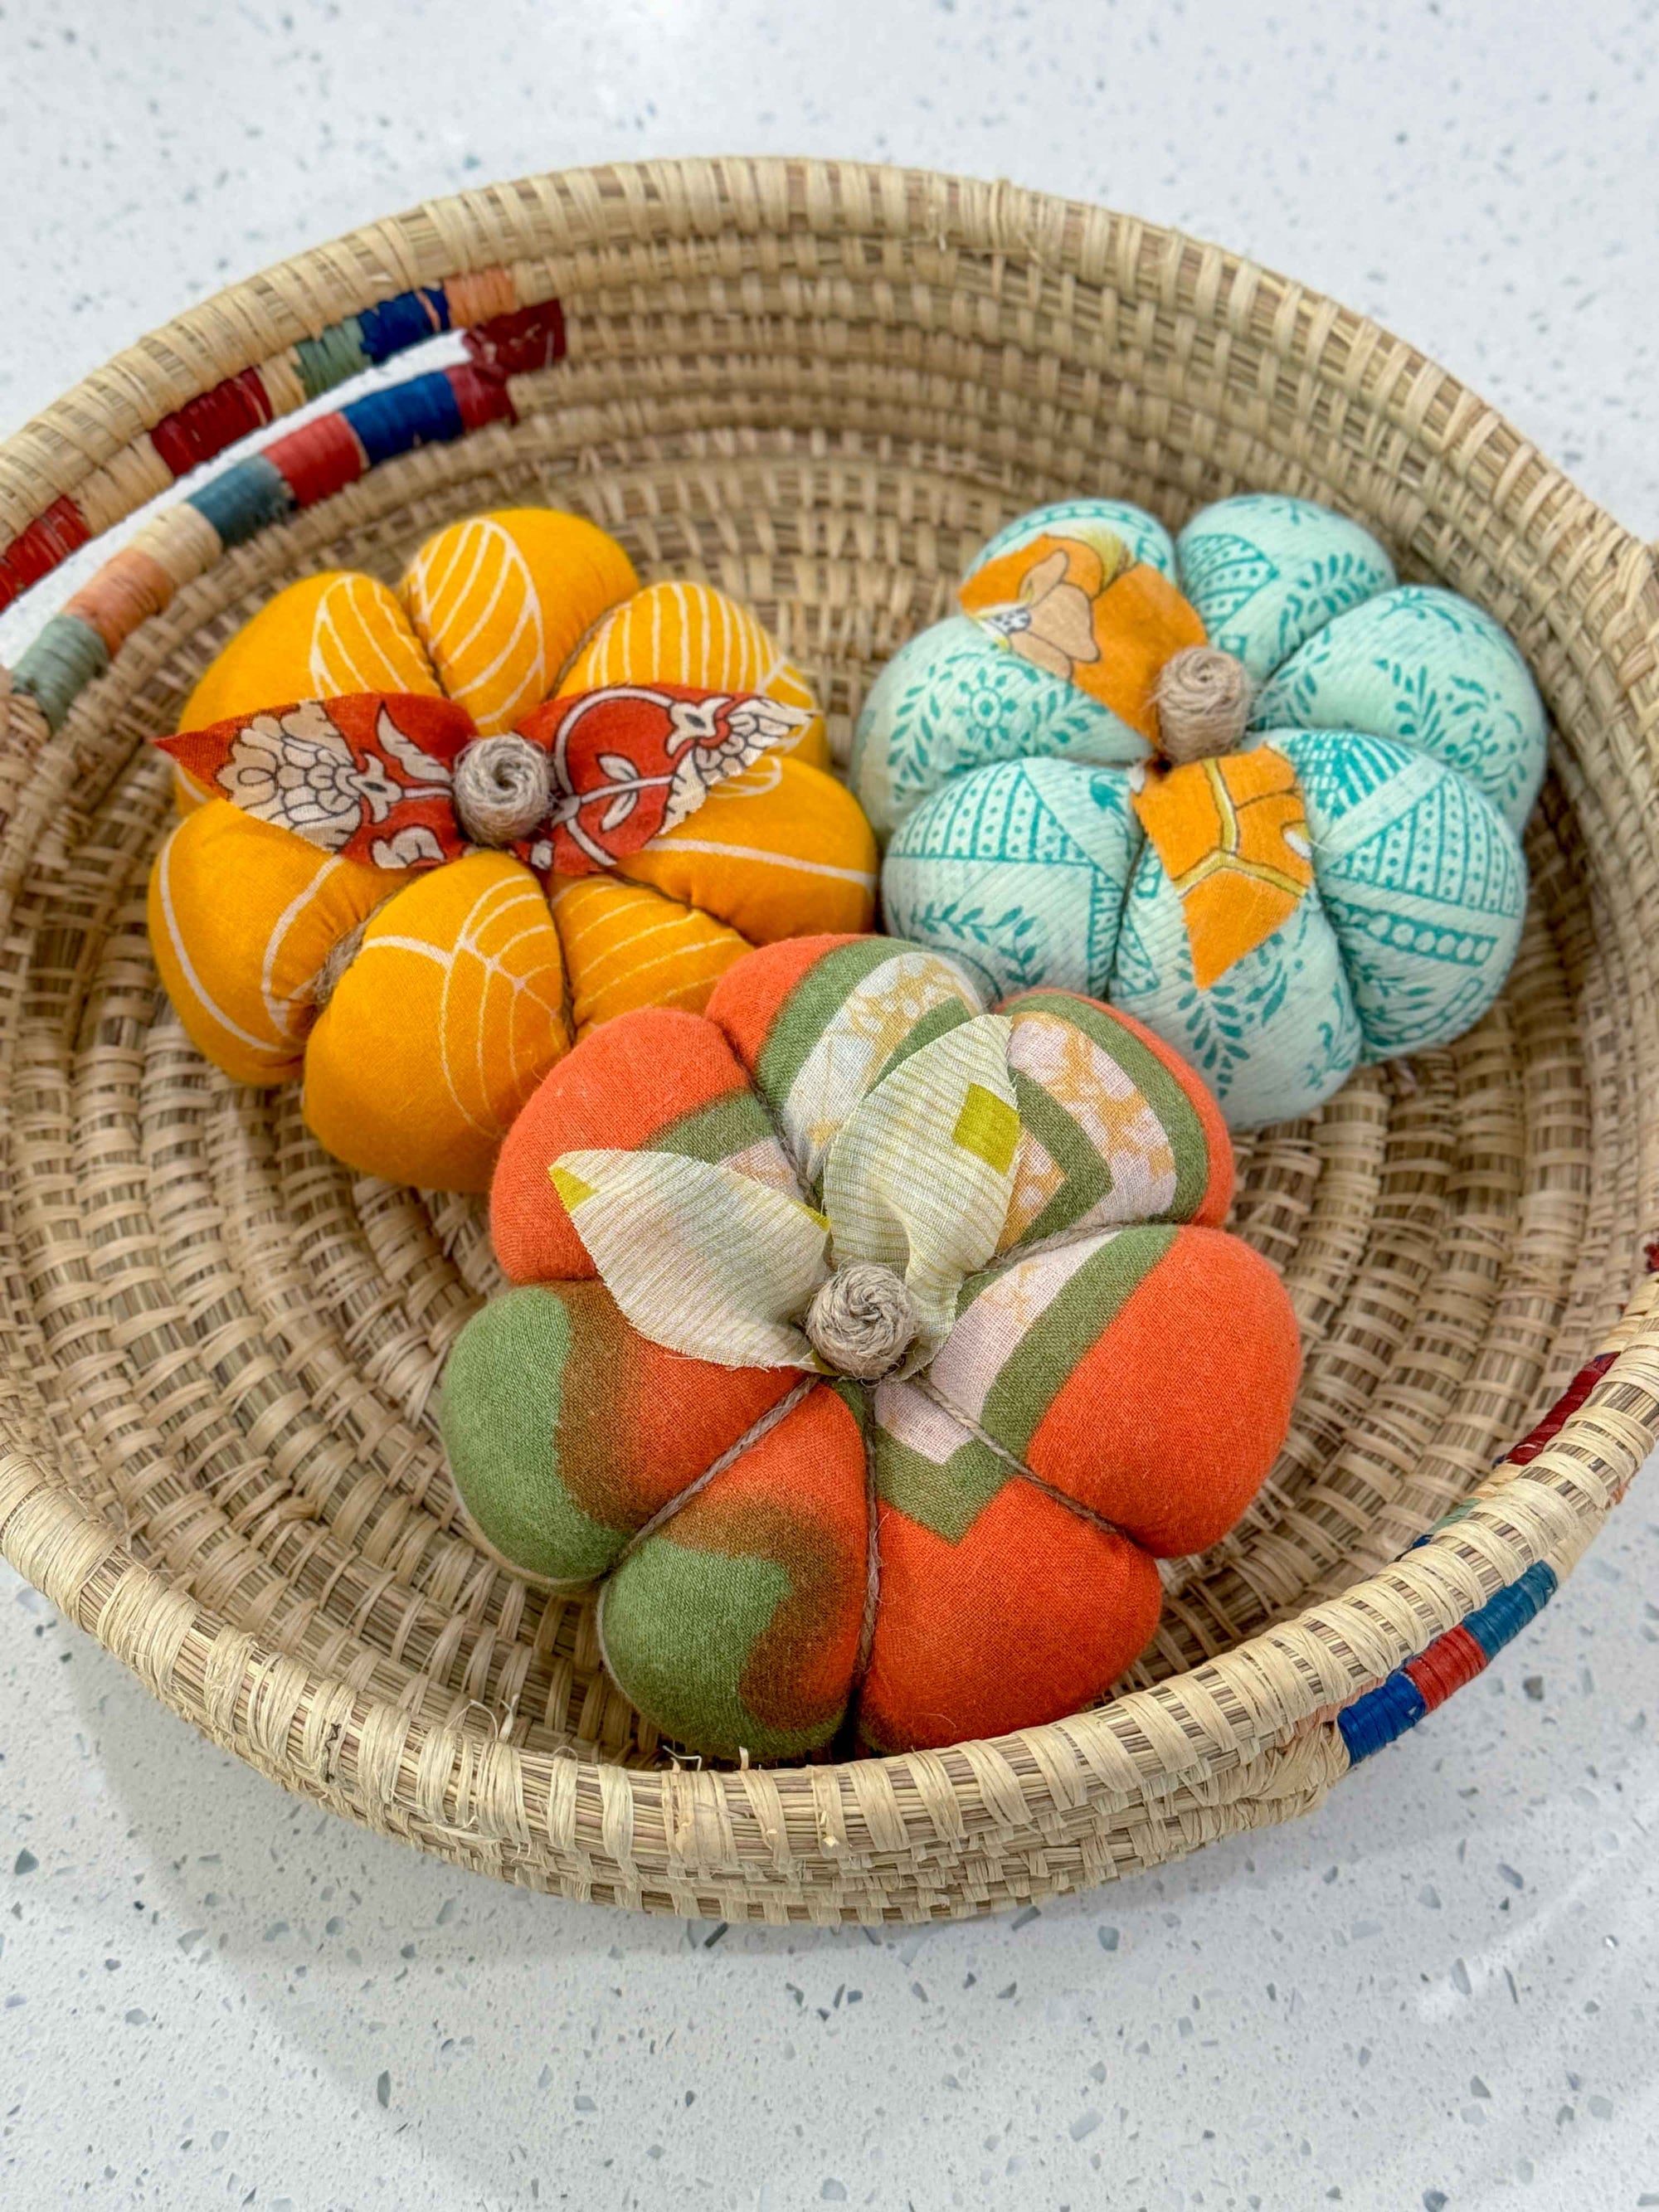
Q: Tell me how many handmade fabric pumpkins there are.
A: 3